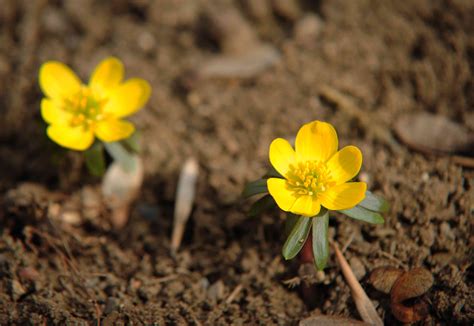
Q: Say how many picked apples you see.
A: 0